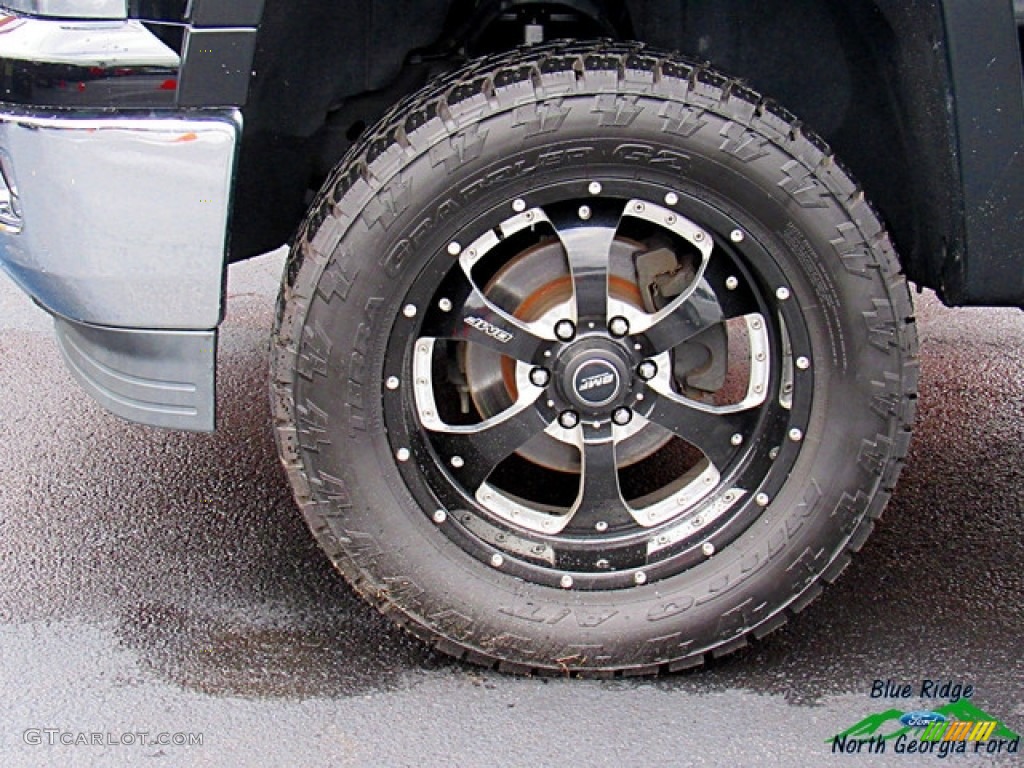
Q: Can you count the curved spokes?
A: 6